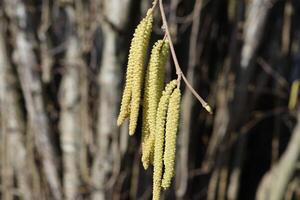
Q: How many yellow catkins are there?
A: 6